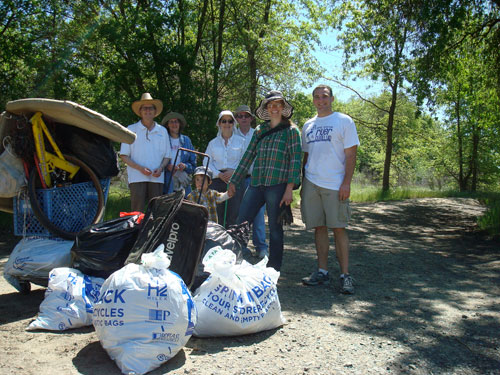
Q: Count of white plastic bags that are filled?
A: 4